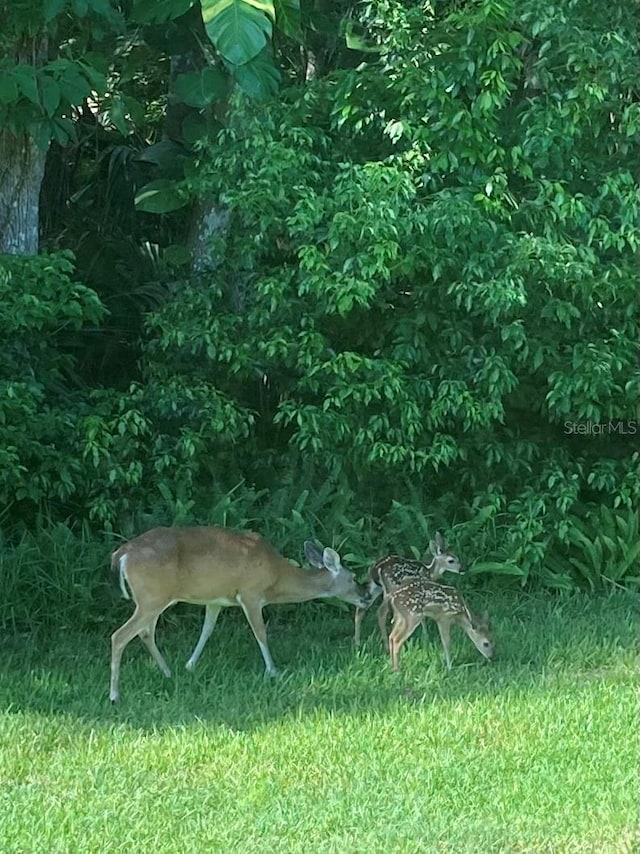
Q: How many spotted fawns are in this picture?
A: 2